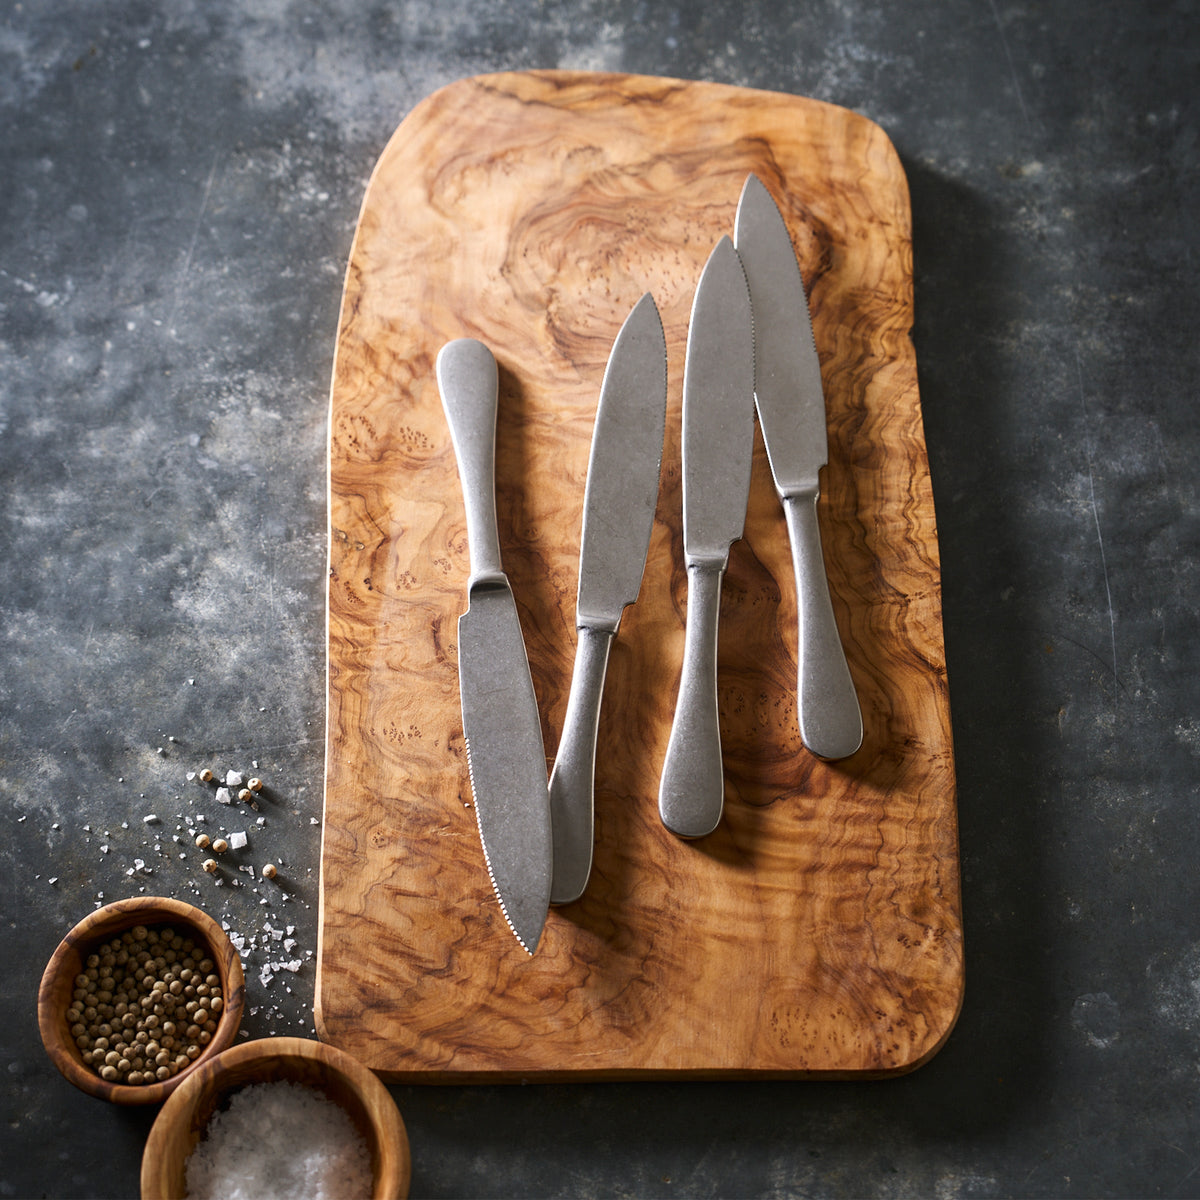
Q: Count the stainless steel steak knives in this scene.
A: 4